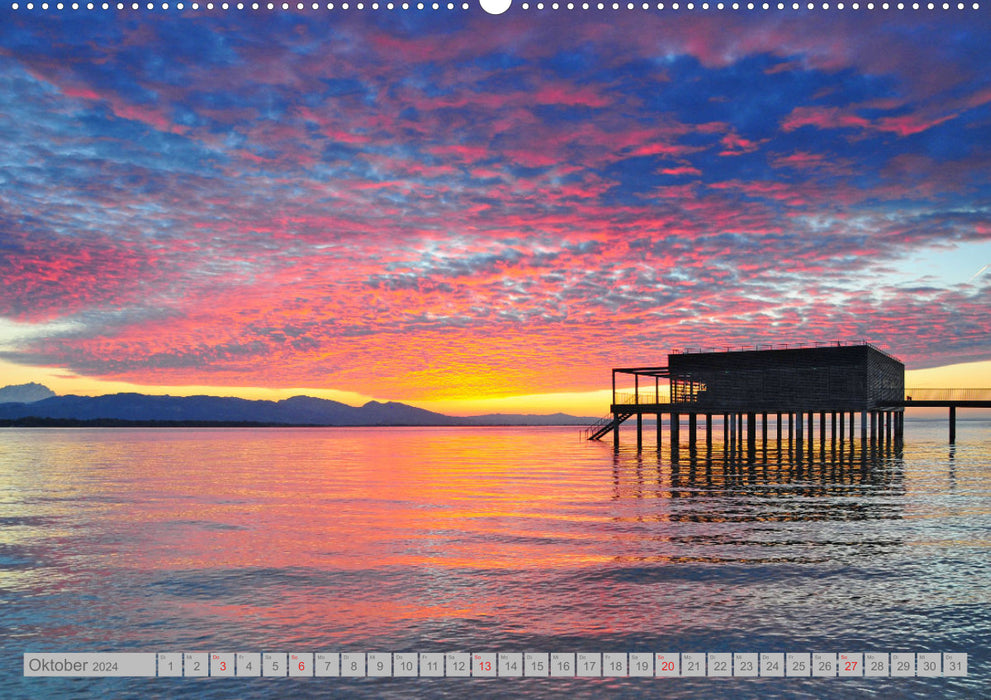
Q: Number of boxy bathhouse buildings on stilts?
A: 1